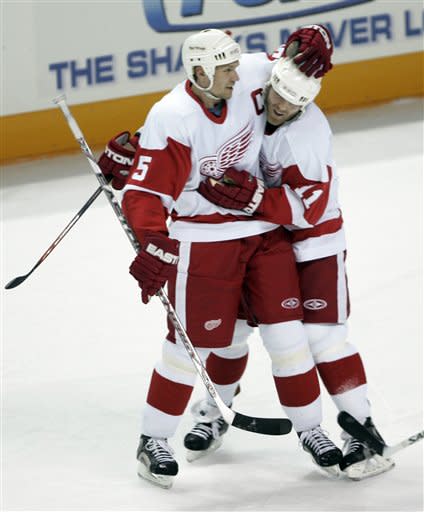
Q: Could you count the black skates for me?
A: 4